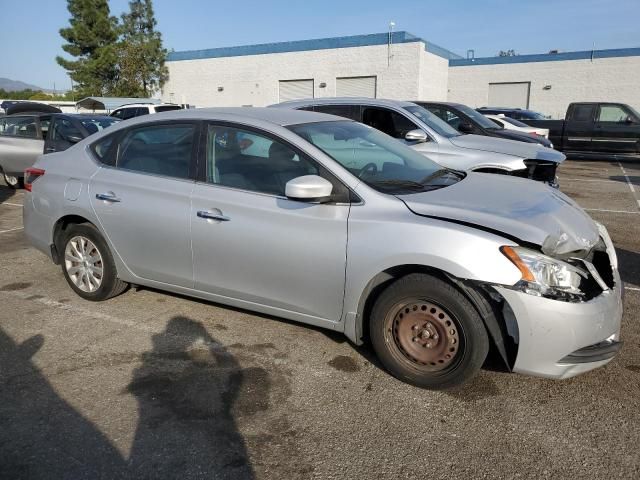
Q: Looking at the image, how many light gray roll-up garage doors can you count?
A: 3